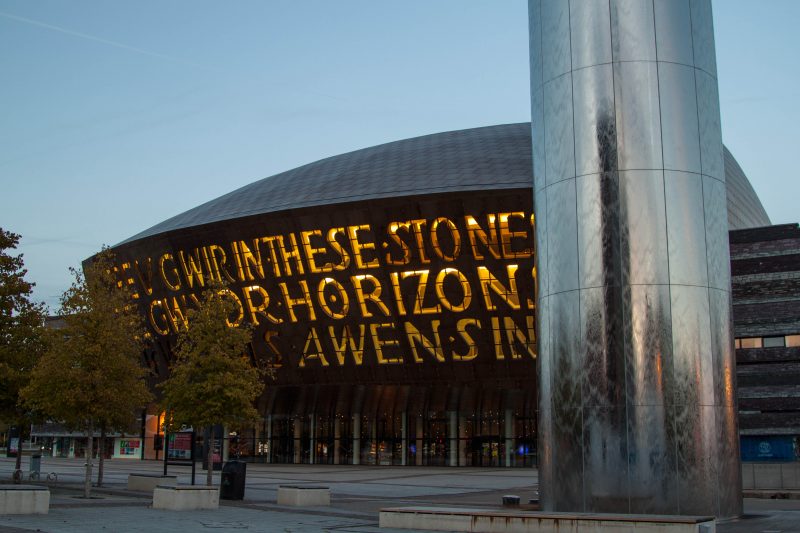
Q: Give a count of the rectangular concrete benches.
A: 5